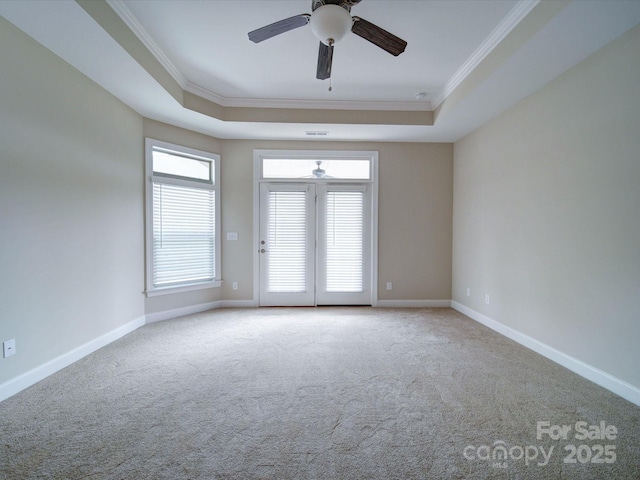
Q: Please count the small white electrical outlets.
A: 5